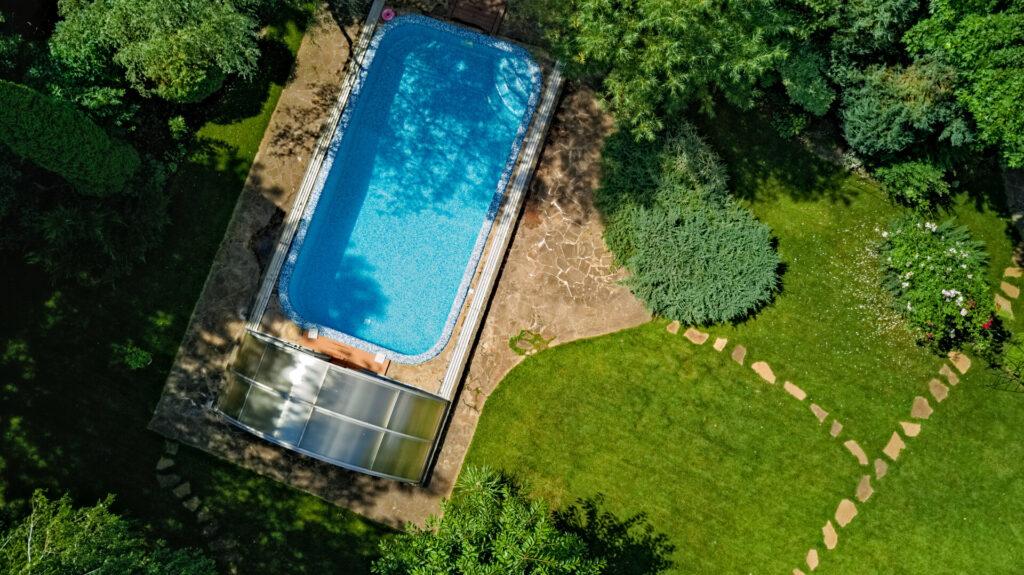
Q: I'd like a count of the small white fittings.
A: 2